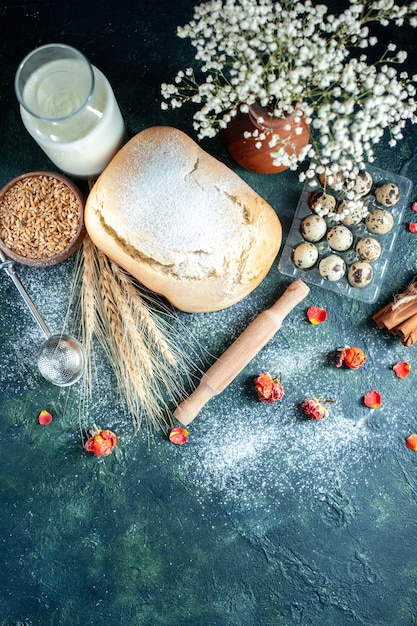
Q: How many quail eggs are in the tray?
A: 12